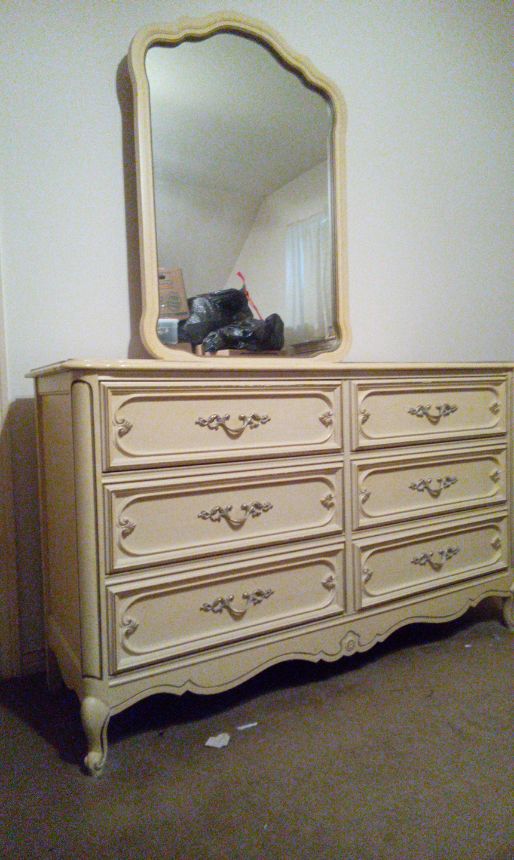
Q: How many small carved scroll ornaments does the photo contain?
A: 12